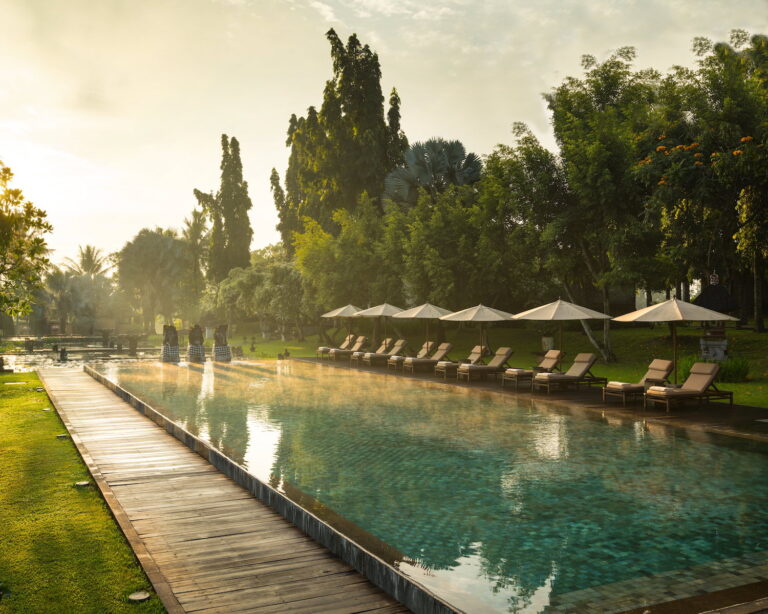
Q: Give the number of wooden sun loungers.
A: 12